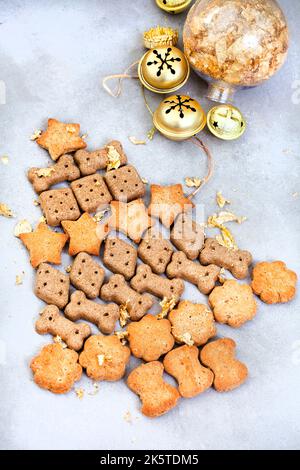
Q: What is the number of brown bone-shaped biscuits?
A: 8